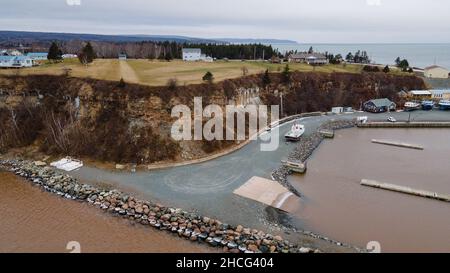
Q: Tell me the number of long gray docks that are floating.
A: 2